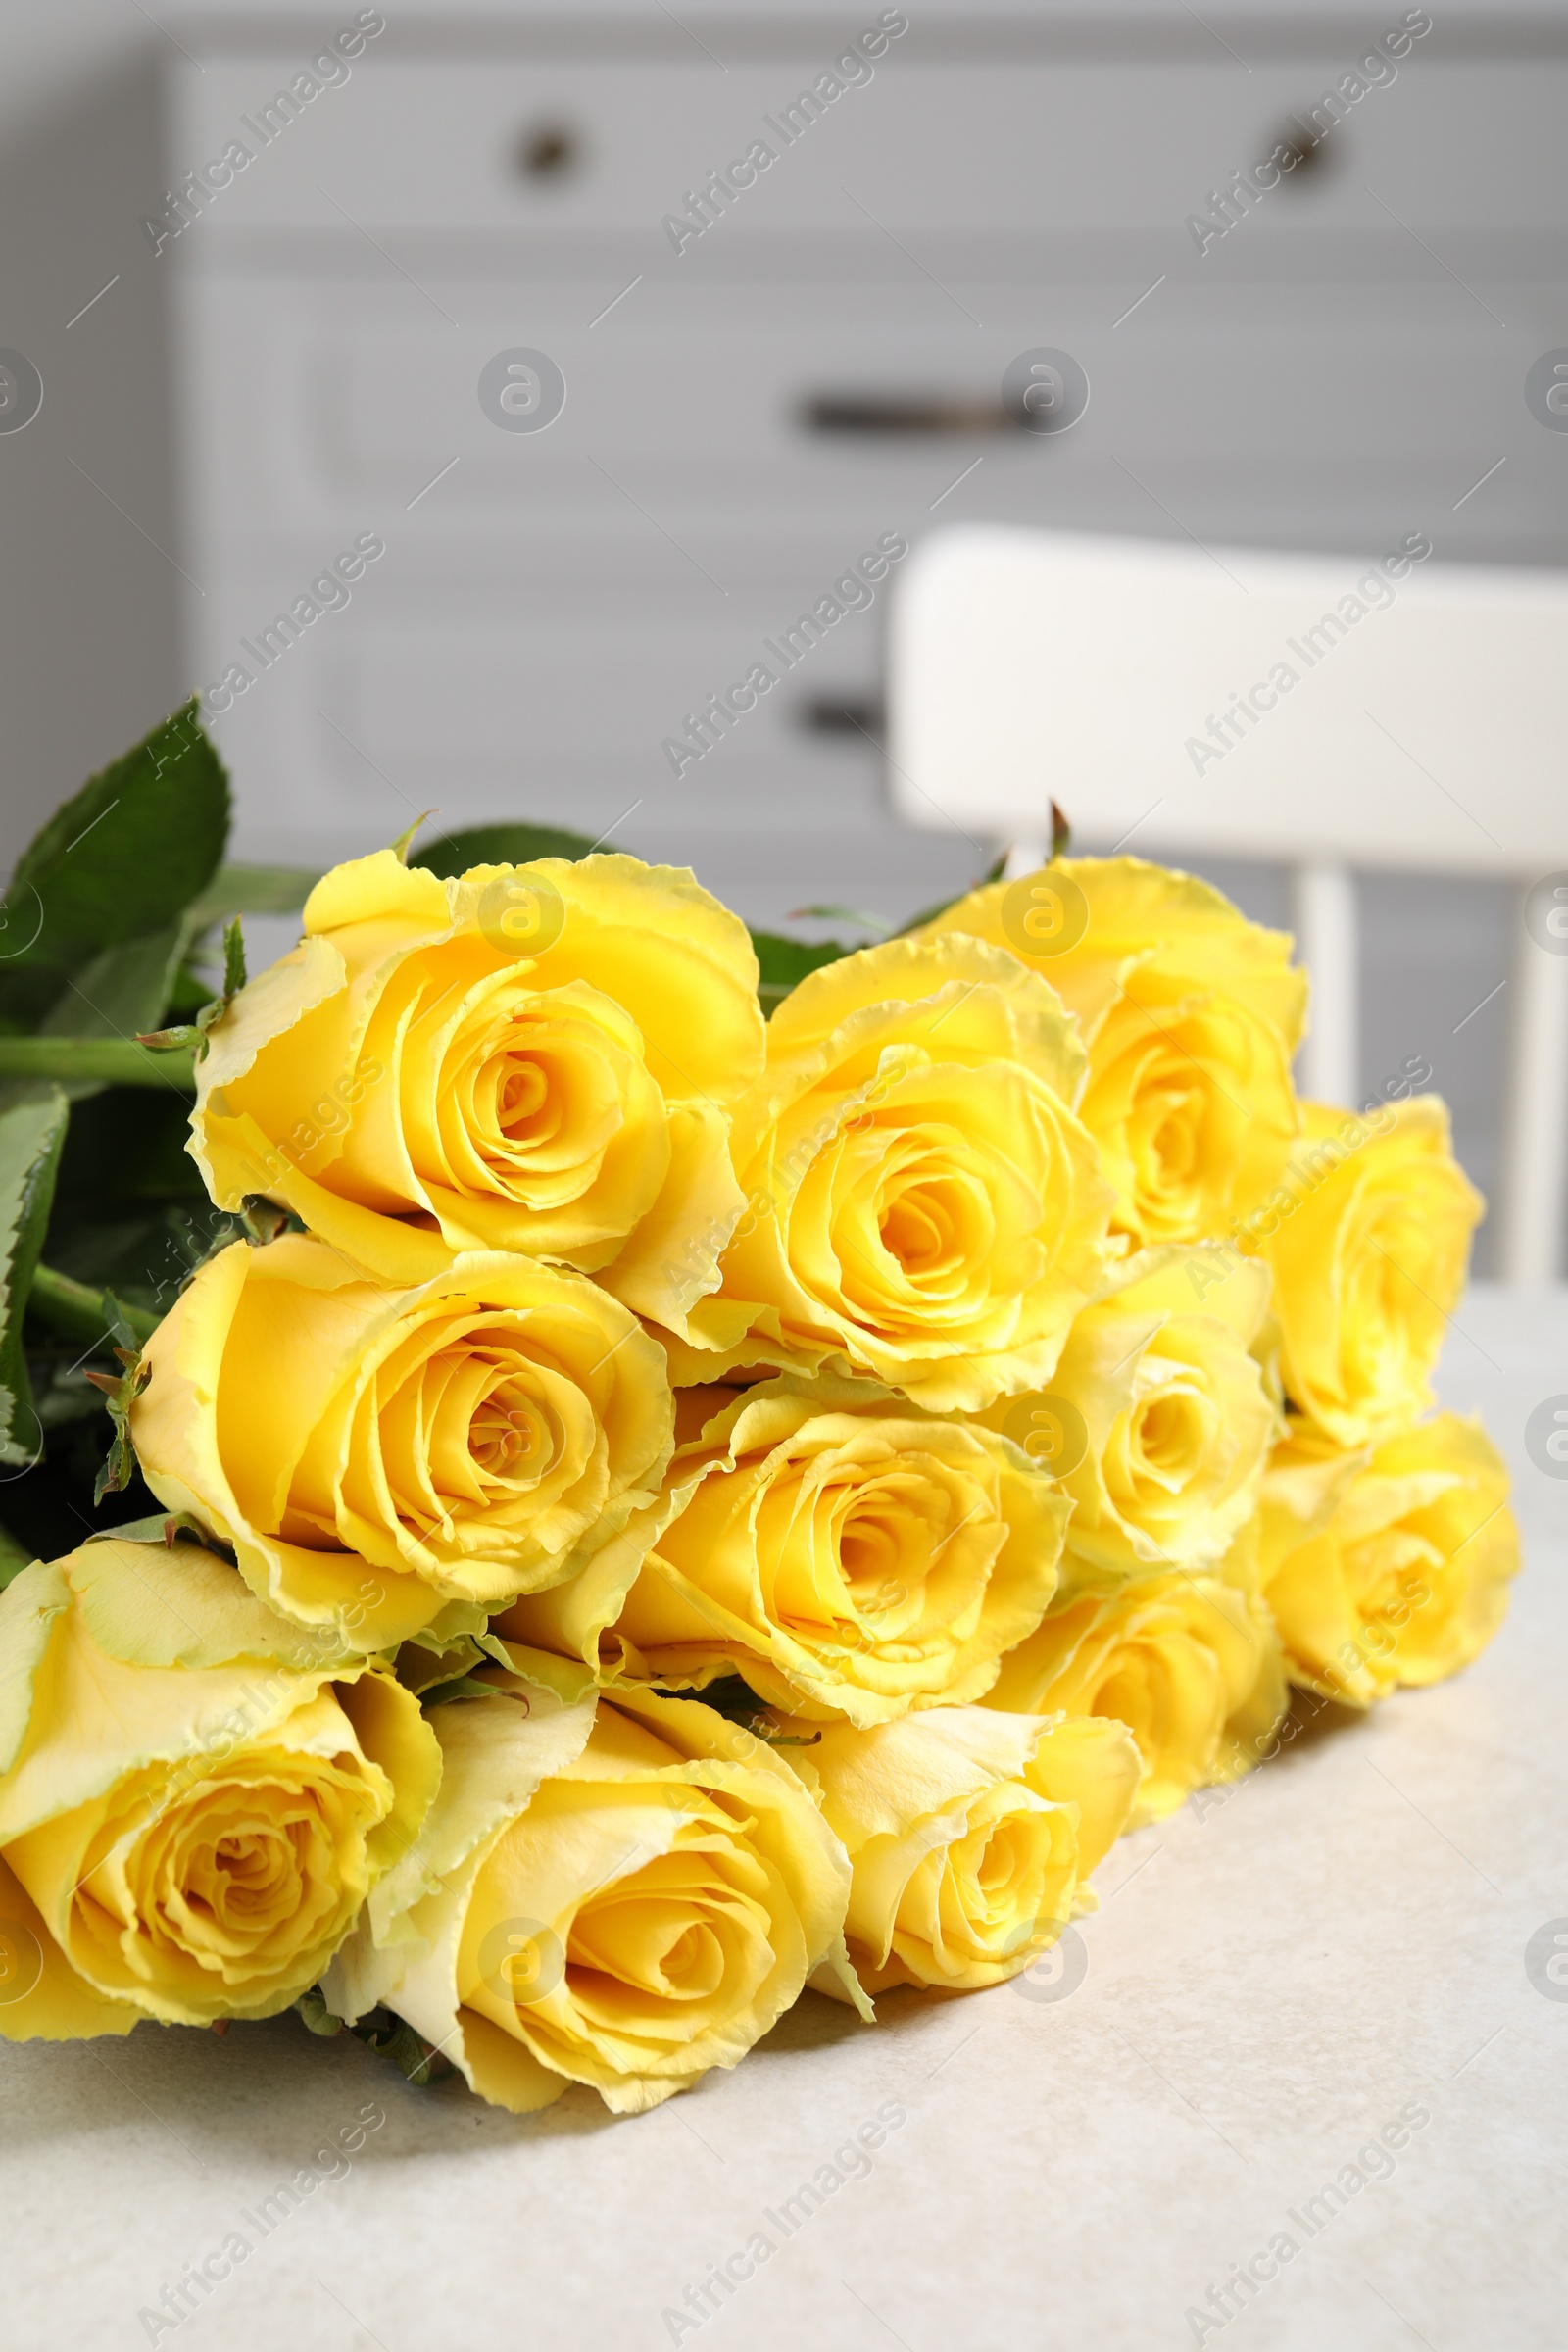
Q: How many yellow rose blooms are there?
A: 12